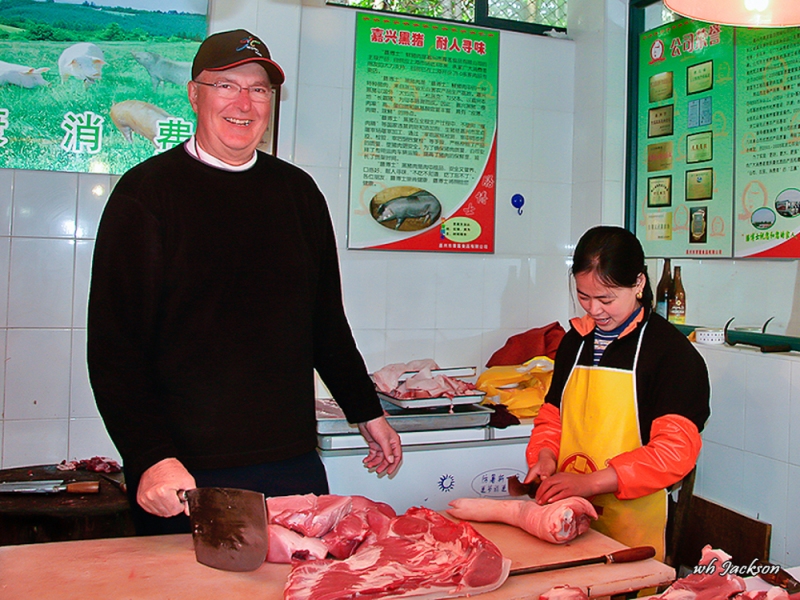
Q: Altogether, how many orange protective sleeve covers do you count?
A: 2